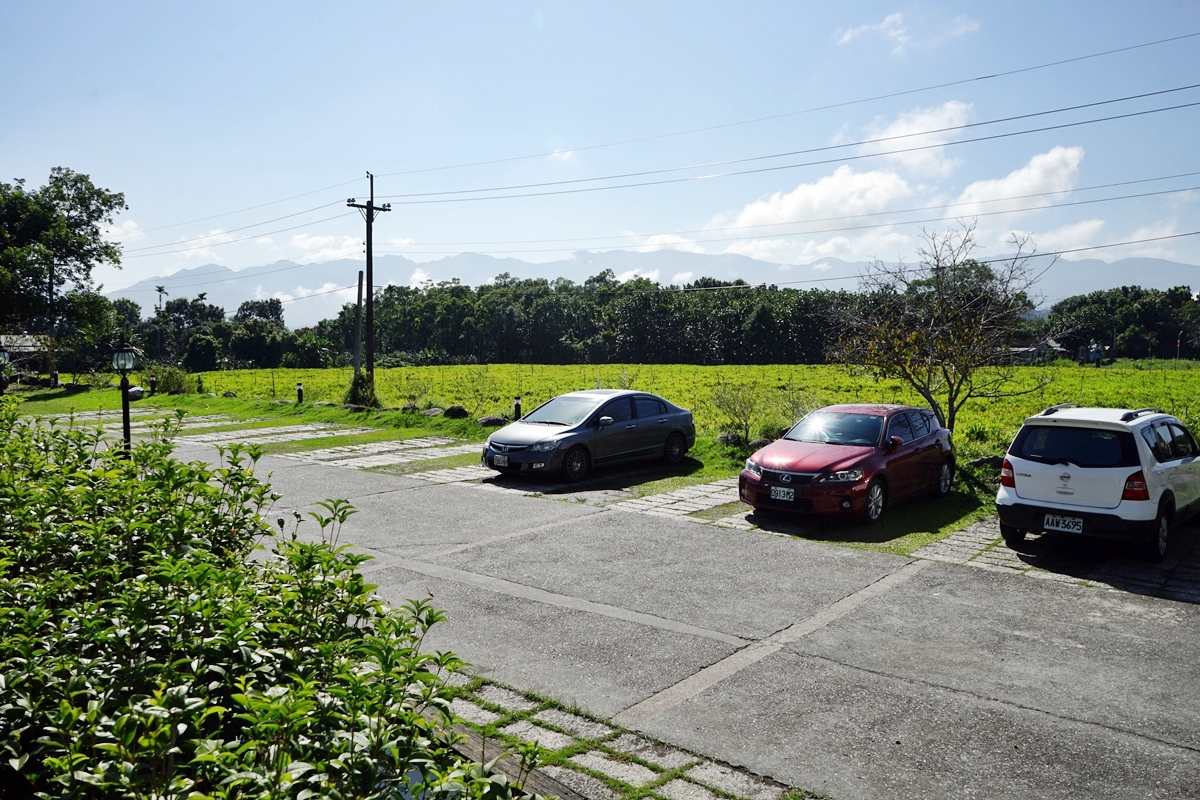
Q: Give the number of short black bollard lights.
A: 4